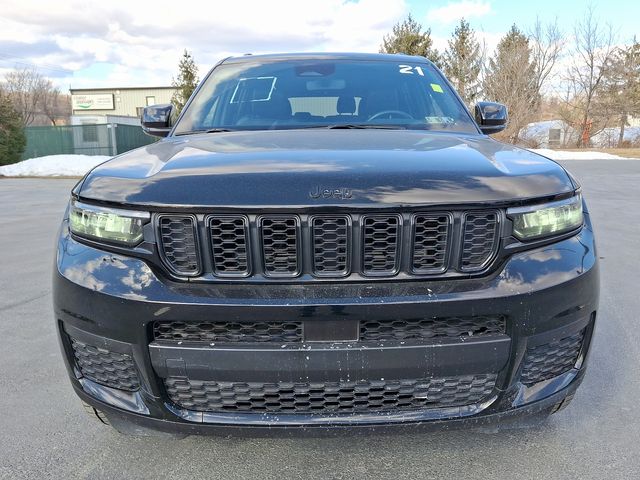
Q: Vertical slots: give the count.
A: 7